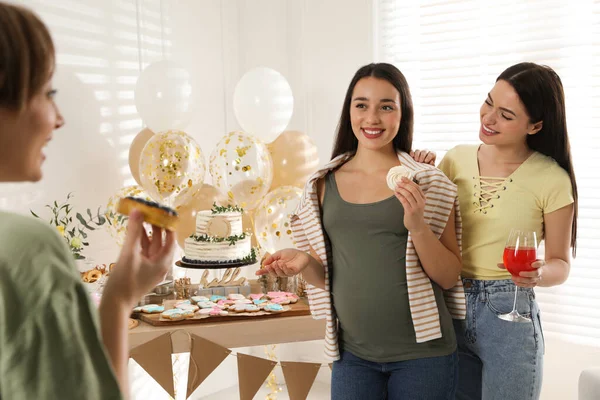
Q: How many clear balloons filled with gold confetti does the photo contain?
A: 4